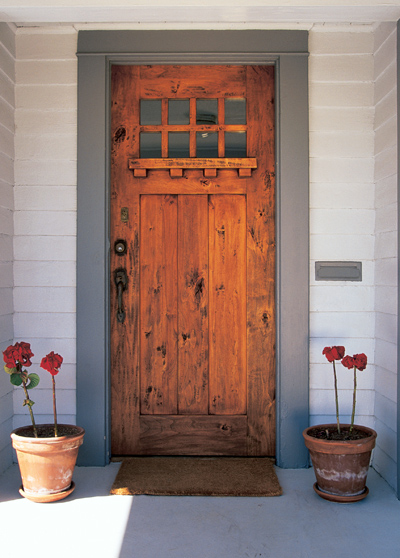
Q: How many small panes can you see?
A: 8